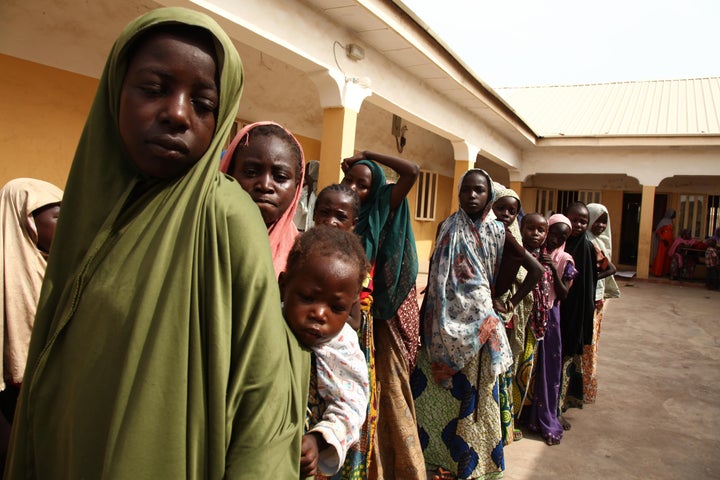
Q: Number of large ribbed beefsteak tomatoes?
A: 0